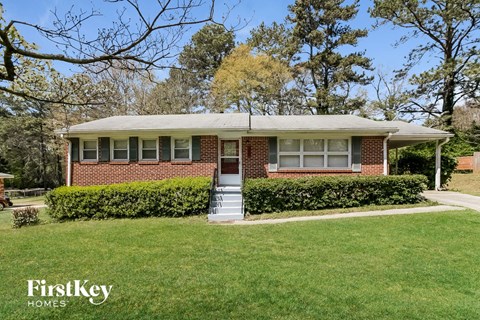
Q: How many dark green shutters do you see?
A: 7